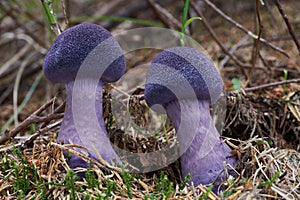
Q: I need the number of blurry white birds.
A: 0